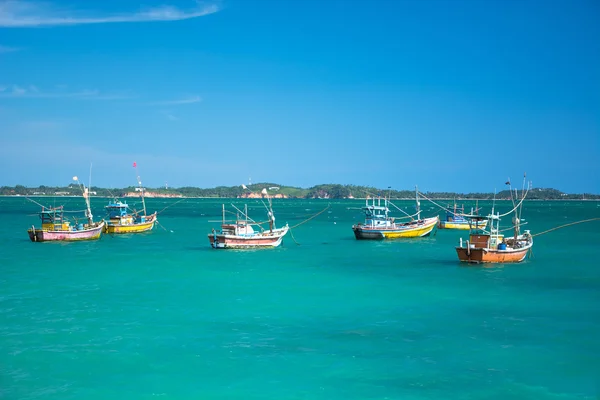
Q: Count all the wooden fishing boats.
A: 6